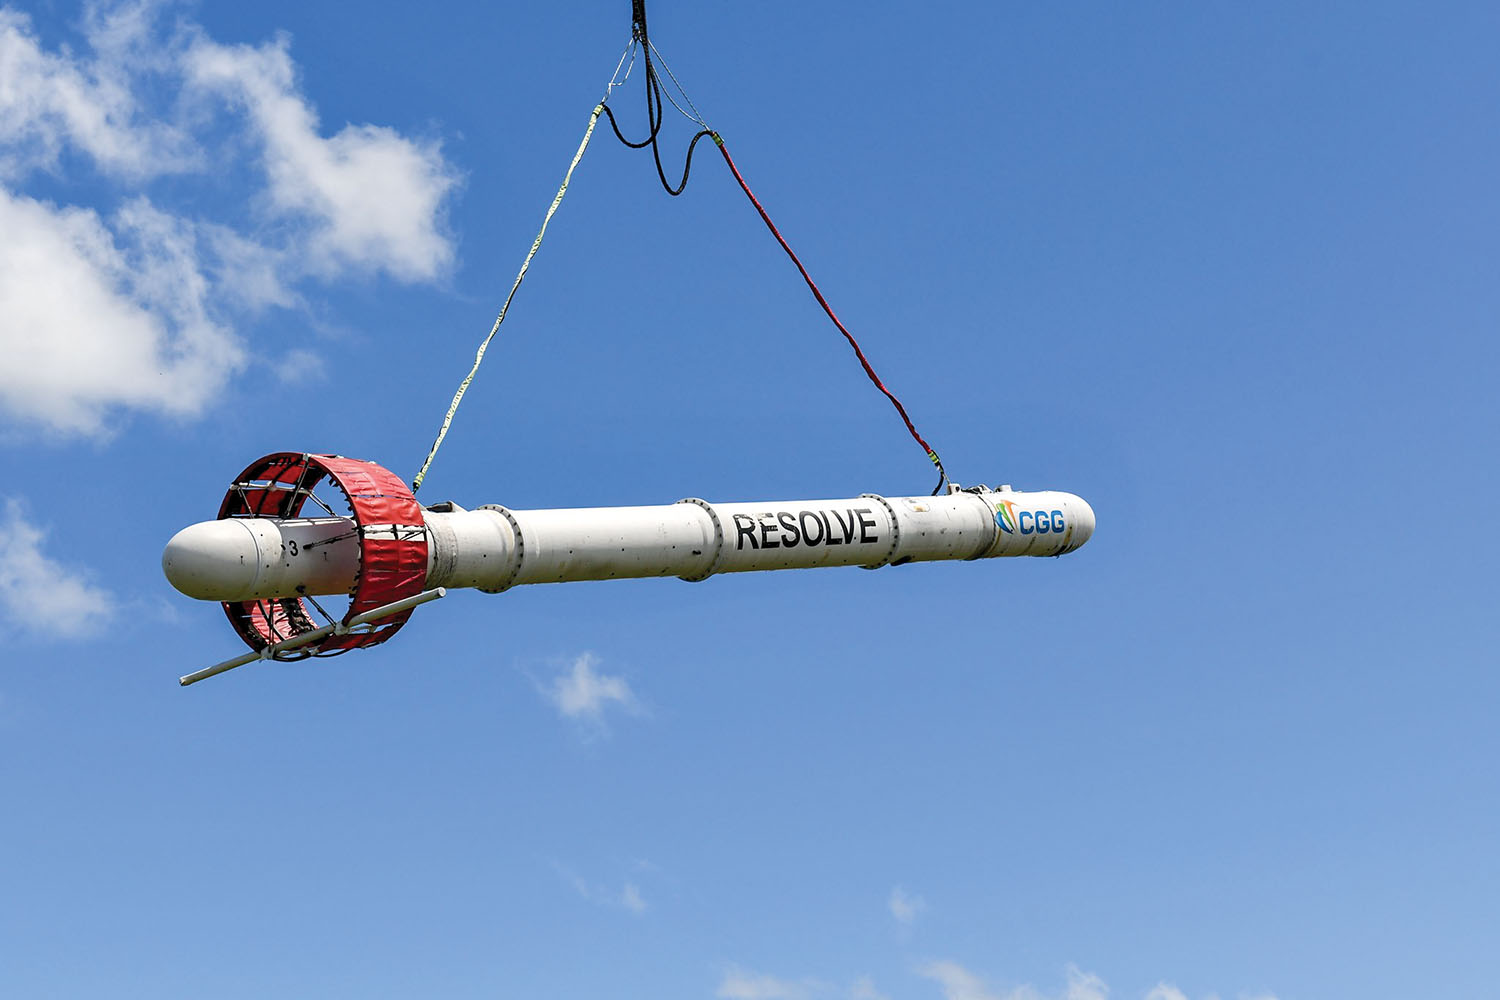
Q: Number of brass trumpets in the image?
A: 0